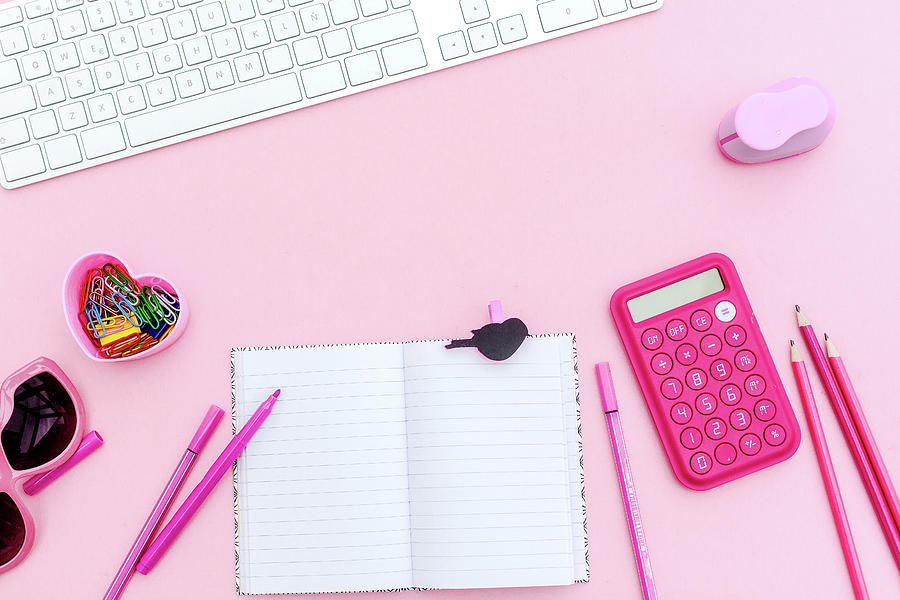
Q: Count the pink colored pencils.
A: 3